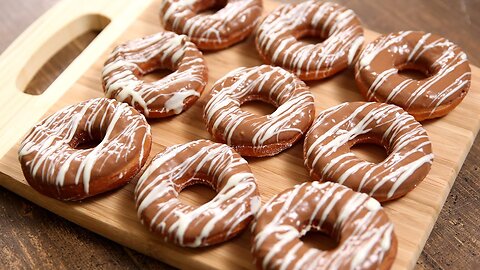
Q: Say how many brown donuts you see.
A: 9